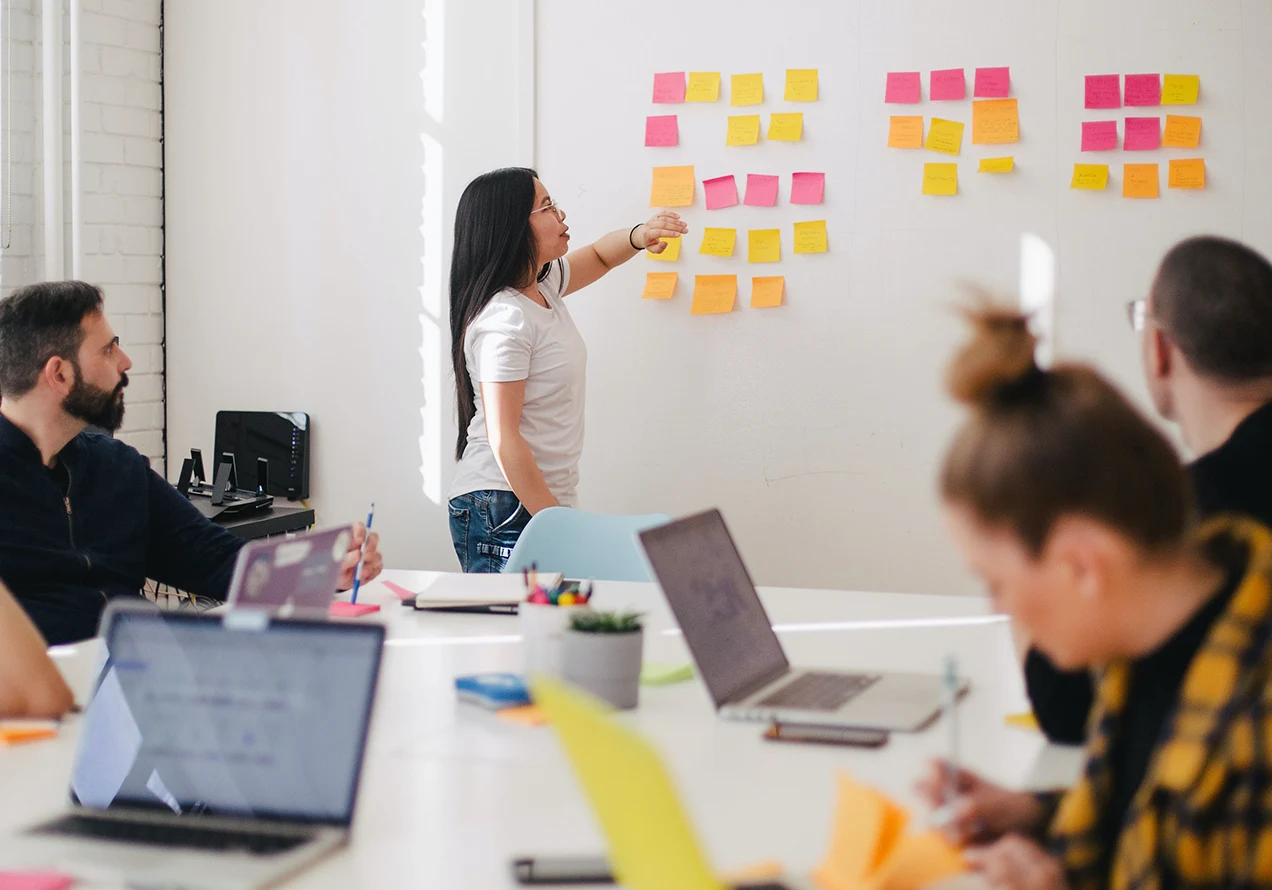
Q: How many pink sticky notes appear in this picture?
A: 12